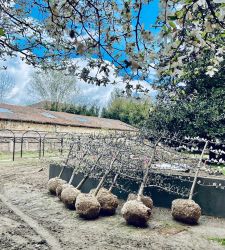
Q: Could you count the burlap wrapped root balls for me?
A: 8